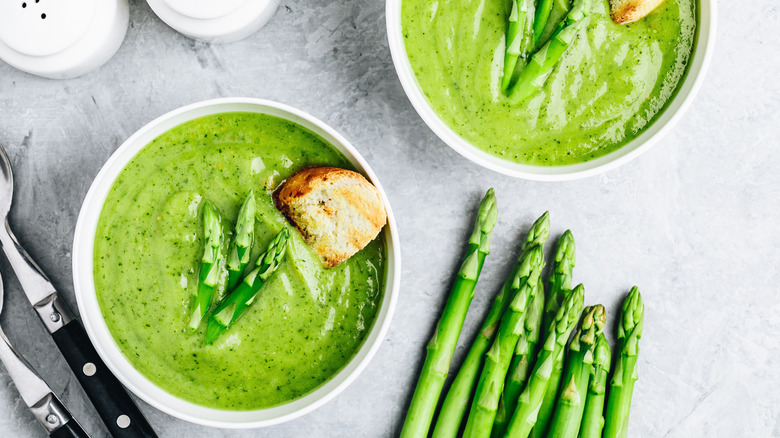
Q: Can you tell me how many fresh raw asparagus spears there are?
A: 9